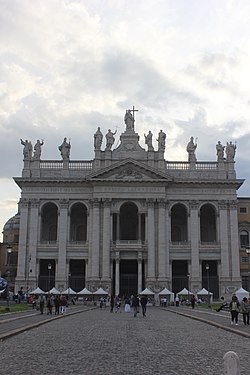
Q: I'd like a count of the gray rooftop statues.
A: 11